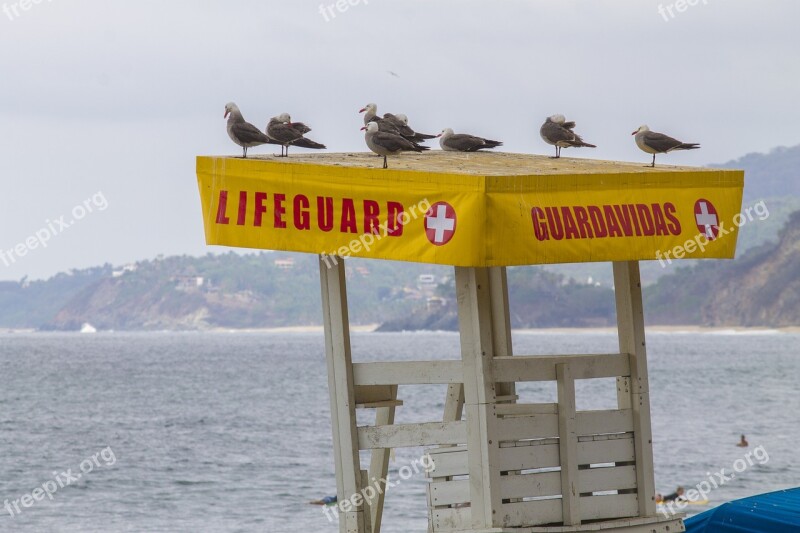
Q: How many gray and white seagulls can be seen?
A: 8